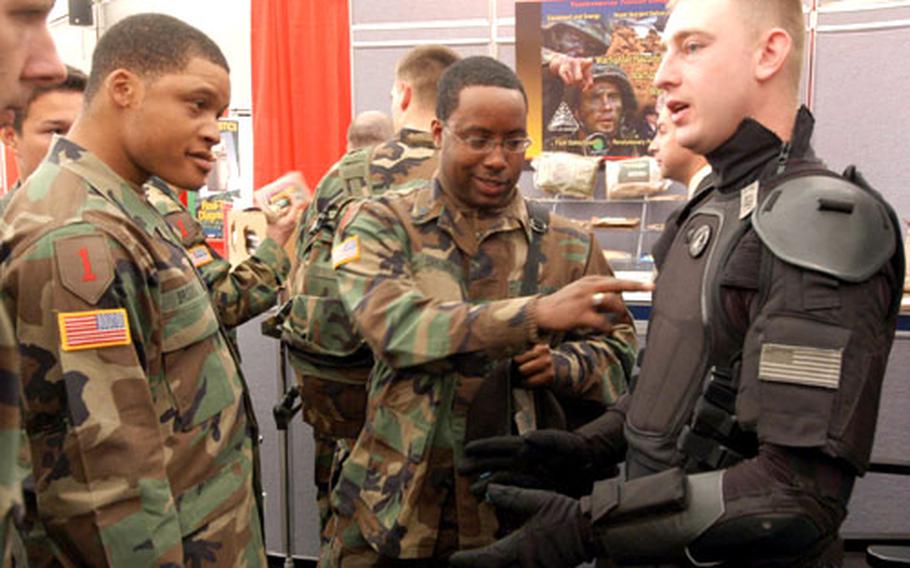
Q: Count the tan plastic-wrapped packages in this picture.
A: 2